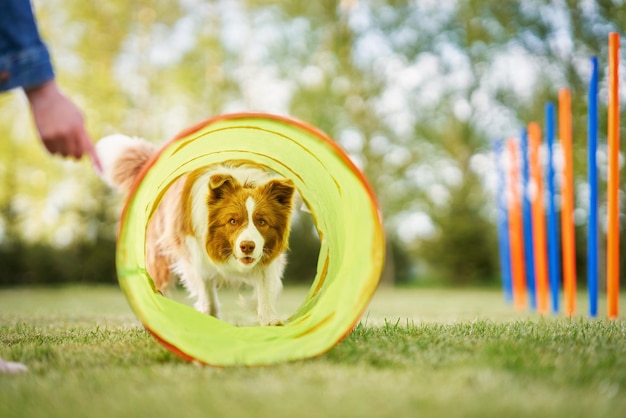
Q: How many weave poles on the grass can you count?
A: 8